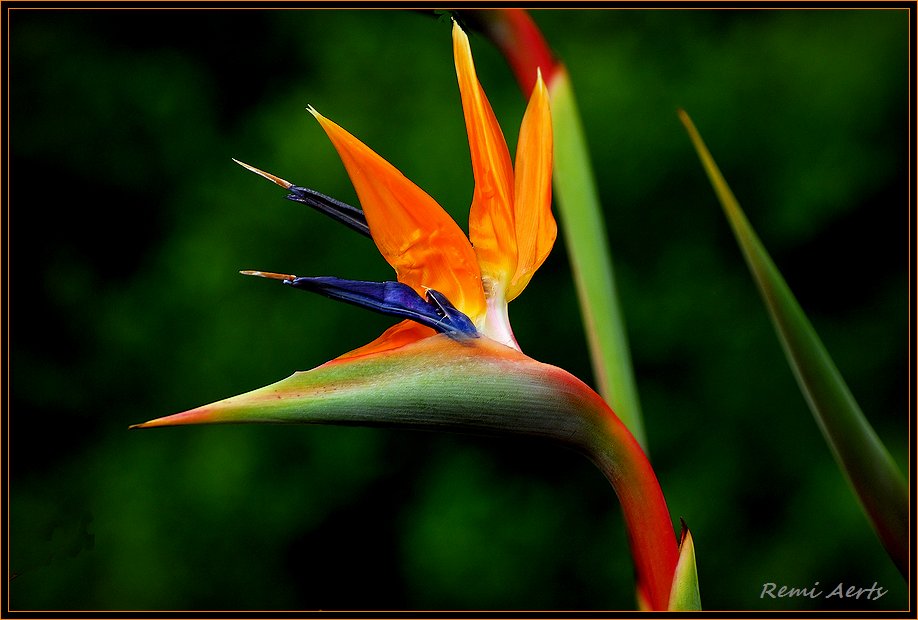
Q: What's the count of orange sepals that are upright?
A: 3